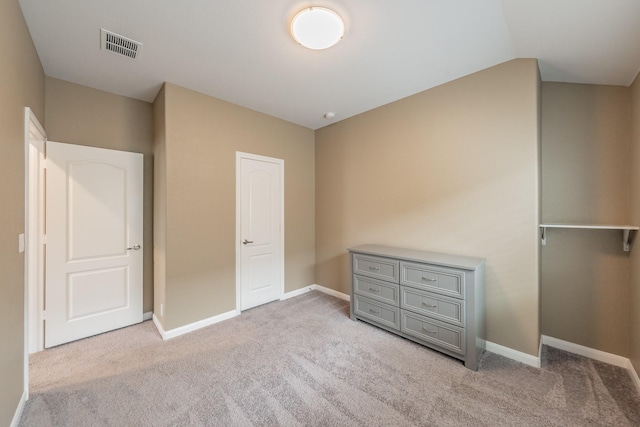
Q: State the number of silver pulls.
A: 6